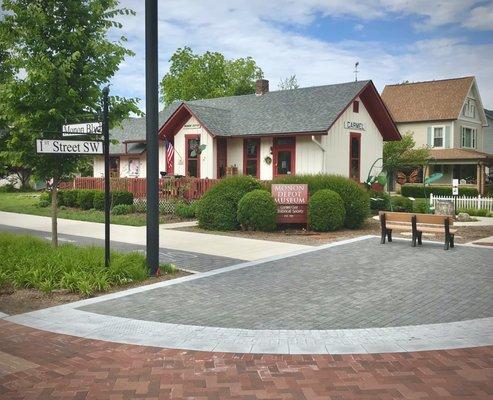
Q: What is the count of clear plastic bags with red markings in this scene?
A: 0